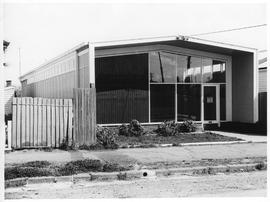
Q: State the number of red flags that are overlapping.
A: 0